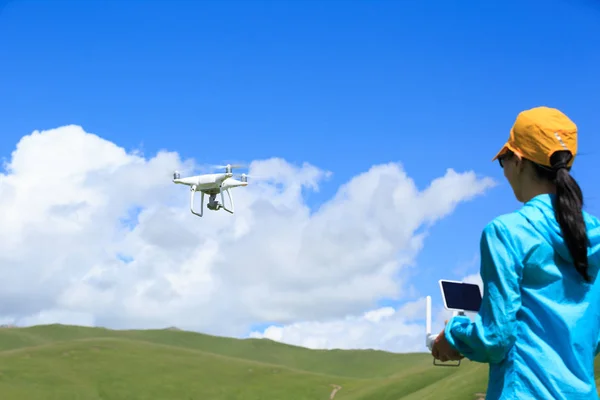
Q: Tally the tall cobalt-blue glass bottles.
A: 0